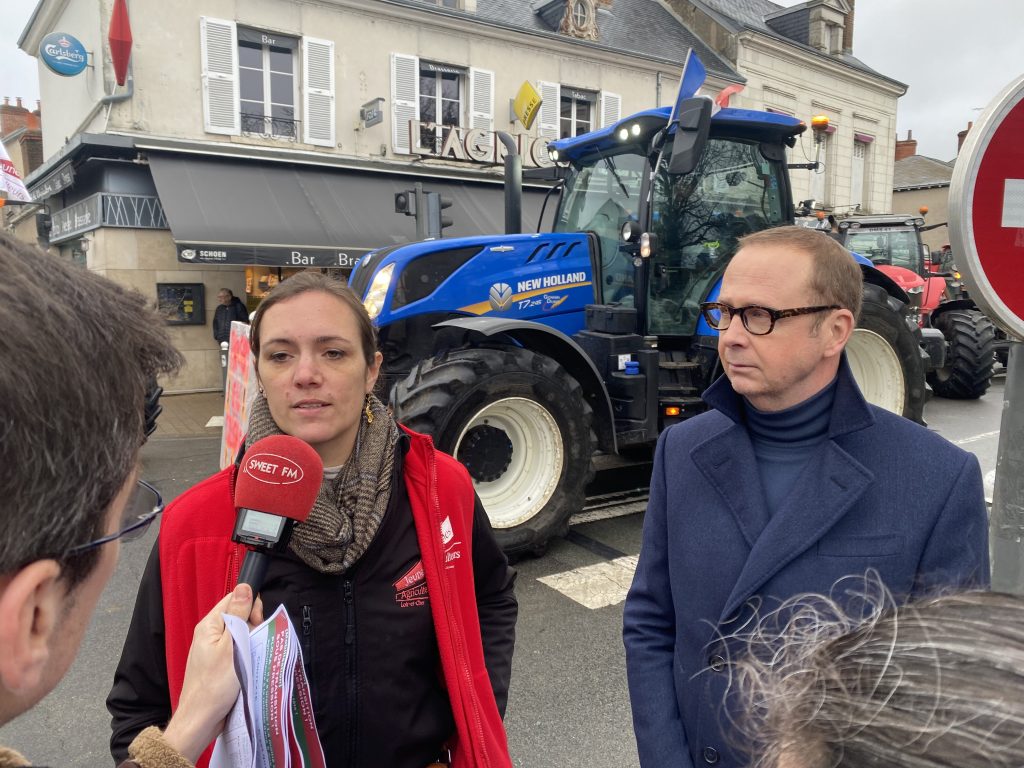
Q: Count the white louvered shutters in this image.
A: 6